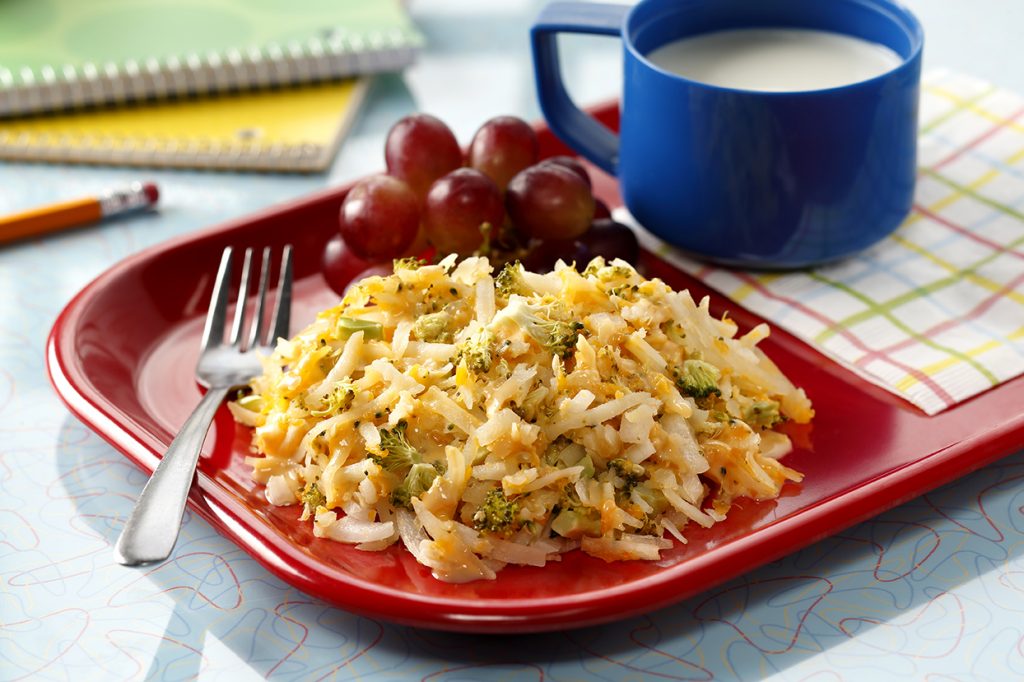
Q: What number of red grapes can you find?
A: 11